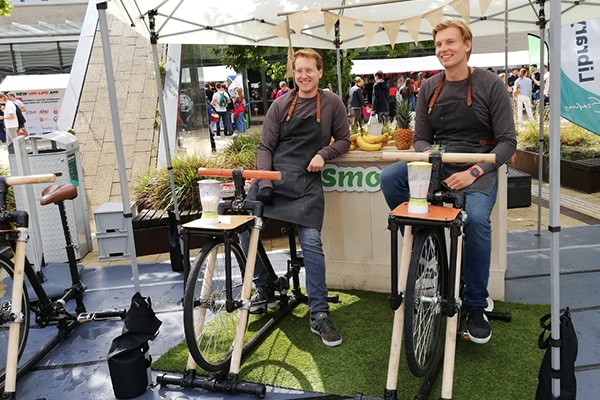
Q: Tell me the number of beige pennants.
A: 12